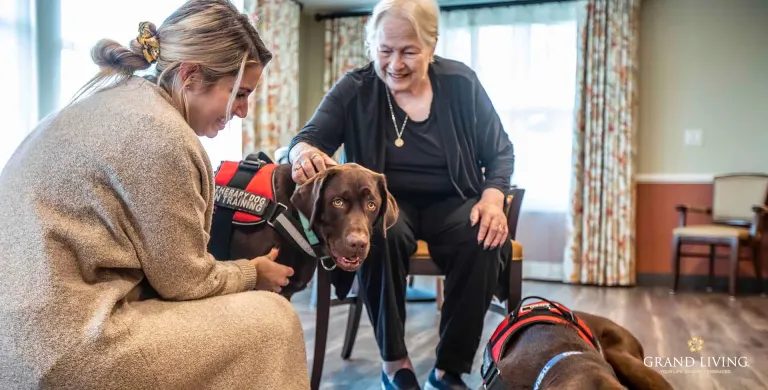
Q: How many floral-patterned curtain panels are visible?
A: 3